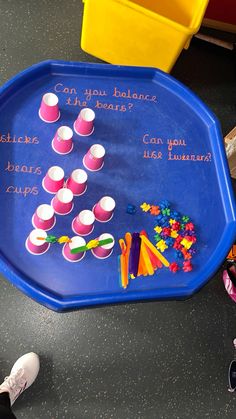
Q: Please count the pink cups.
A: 13